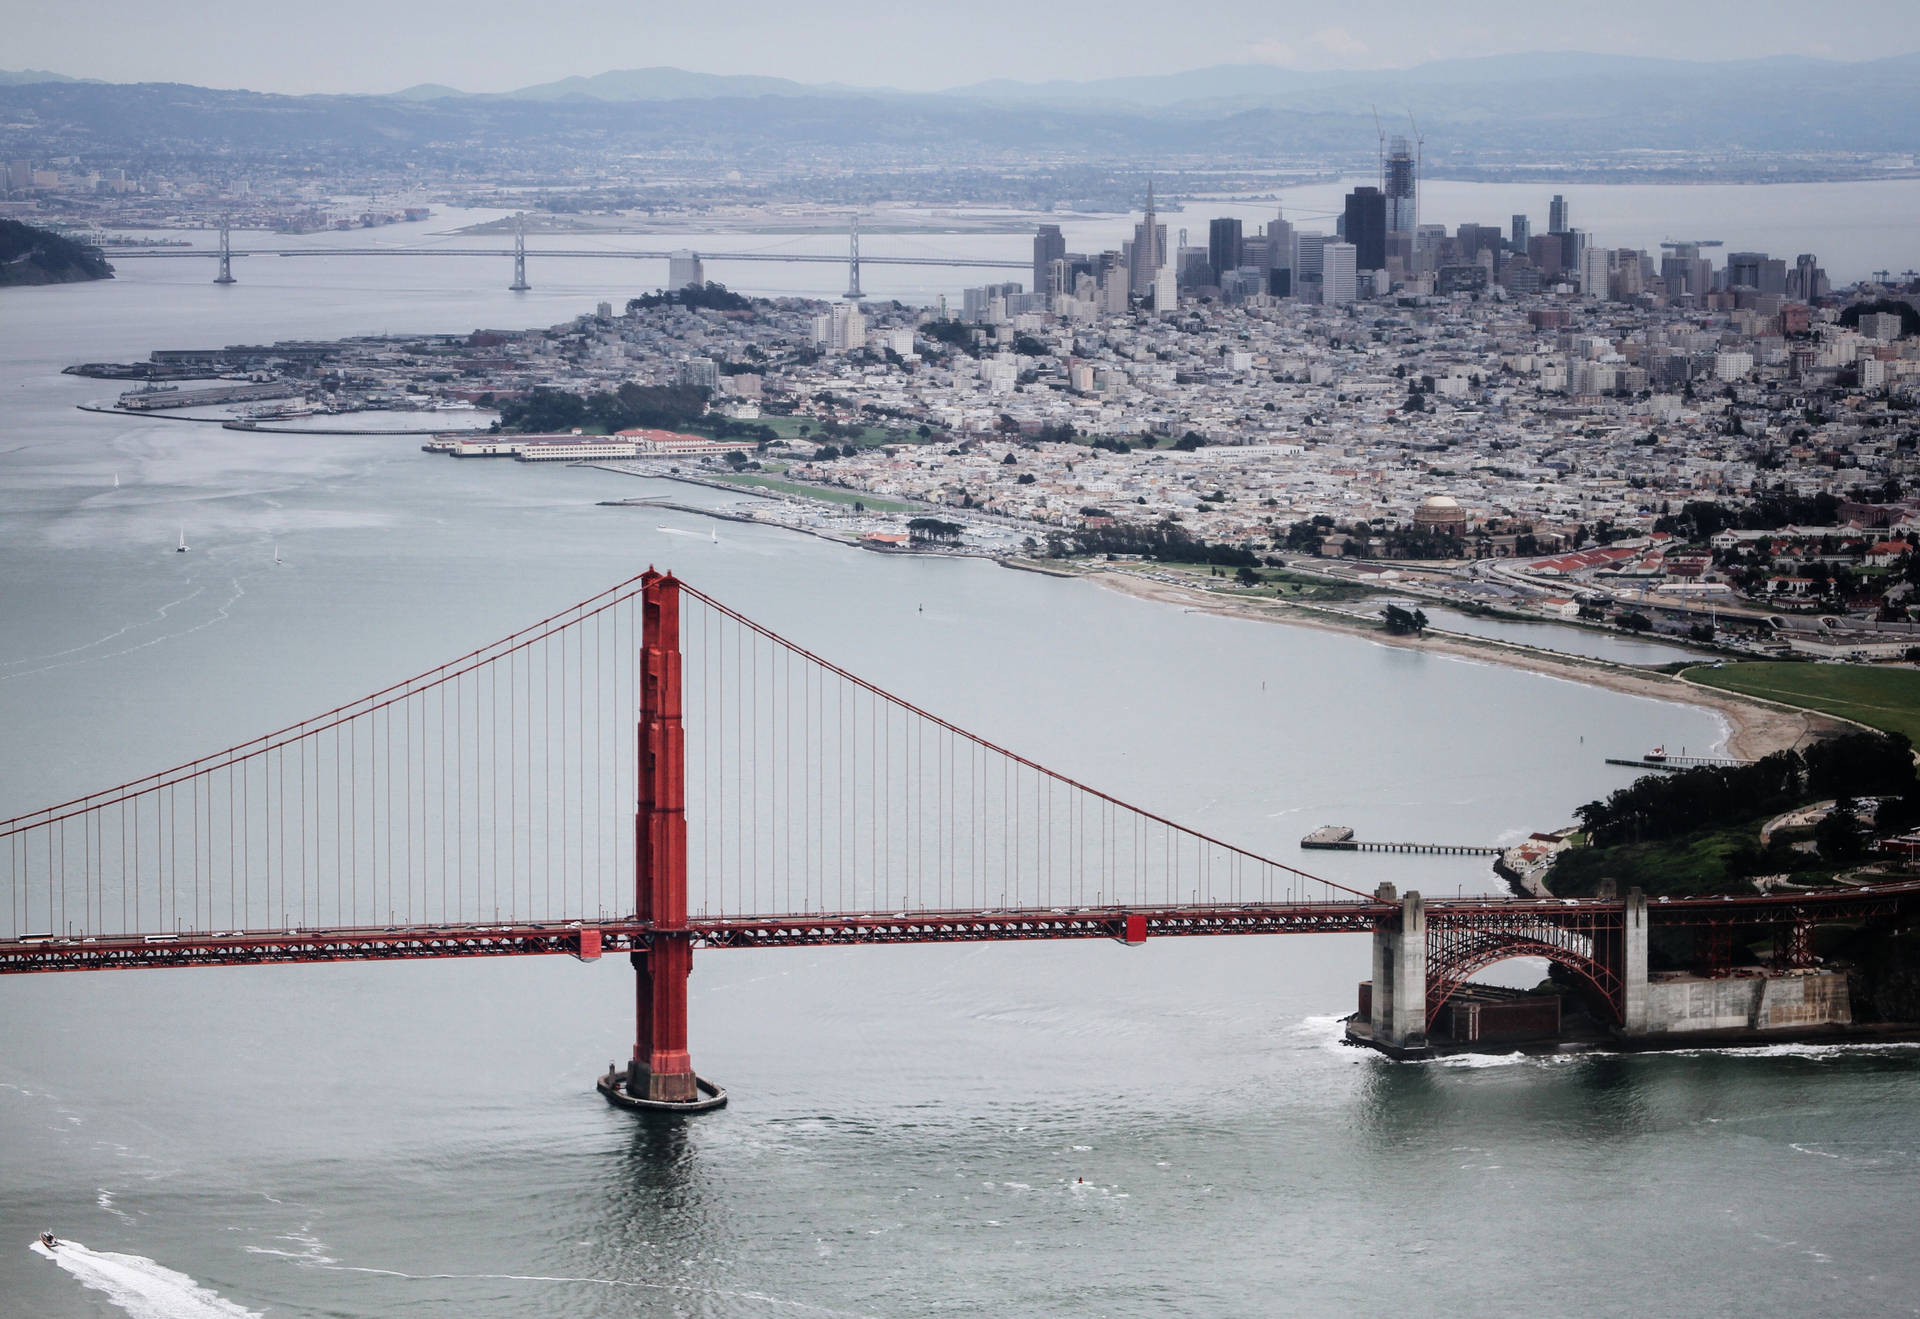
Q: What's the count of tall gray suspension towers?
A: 3